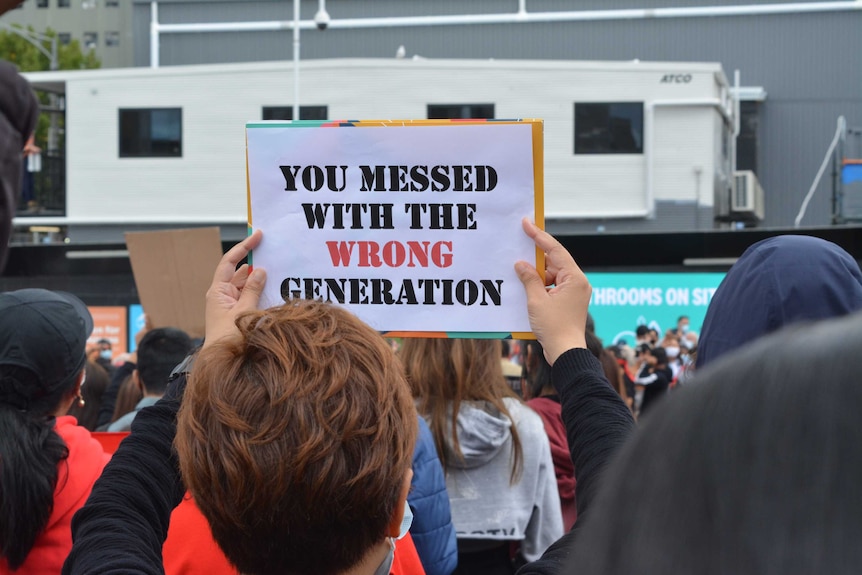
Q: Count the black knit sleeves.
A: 2